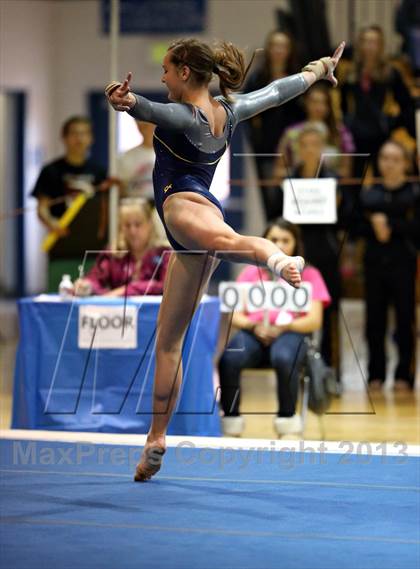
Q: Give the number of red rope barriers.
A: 1